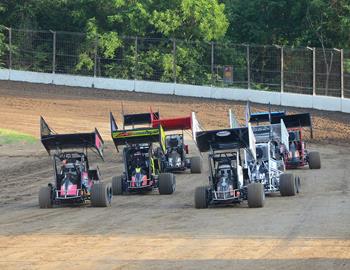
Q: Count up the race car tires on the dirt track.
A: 9